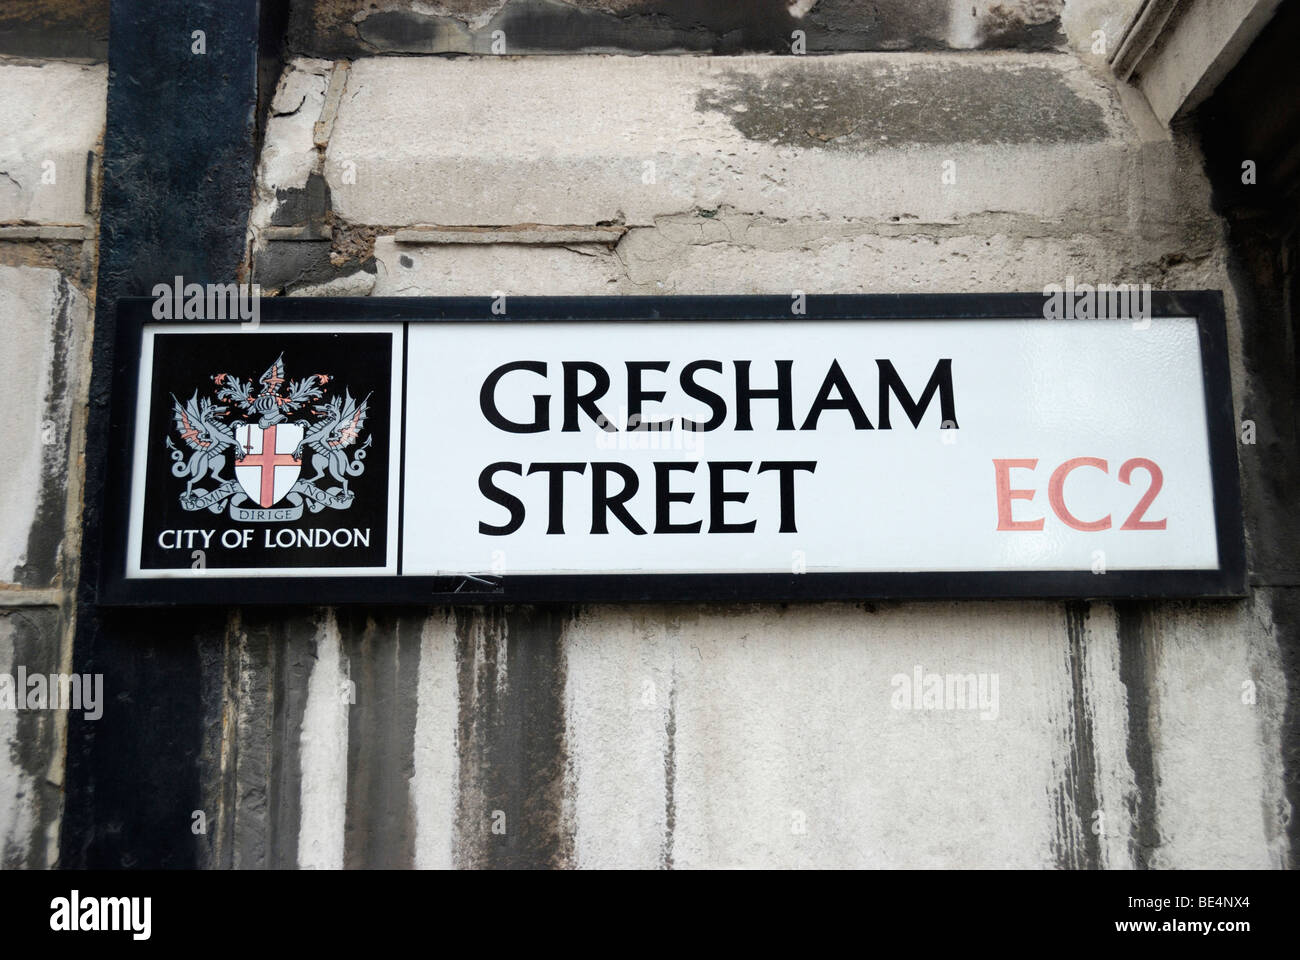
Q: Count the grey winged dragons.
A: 2